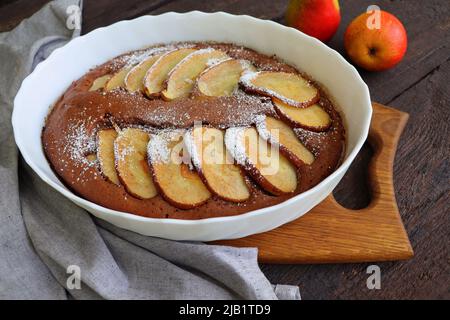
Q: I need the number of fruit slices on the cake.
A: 14